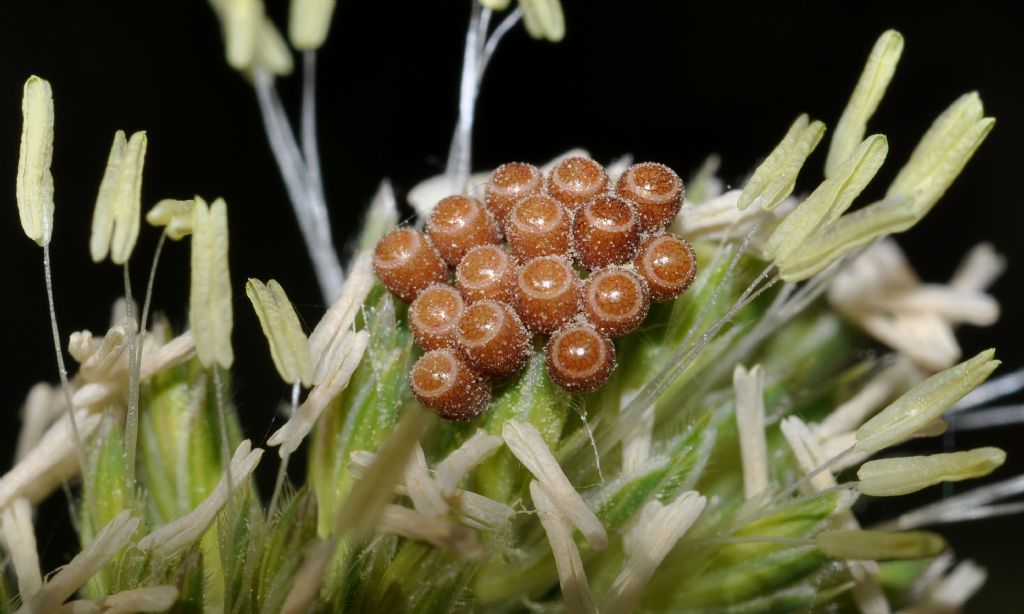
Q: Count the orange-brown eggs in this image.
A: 15